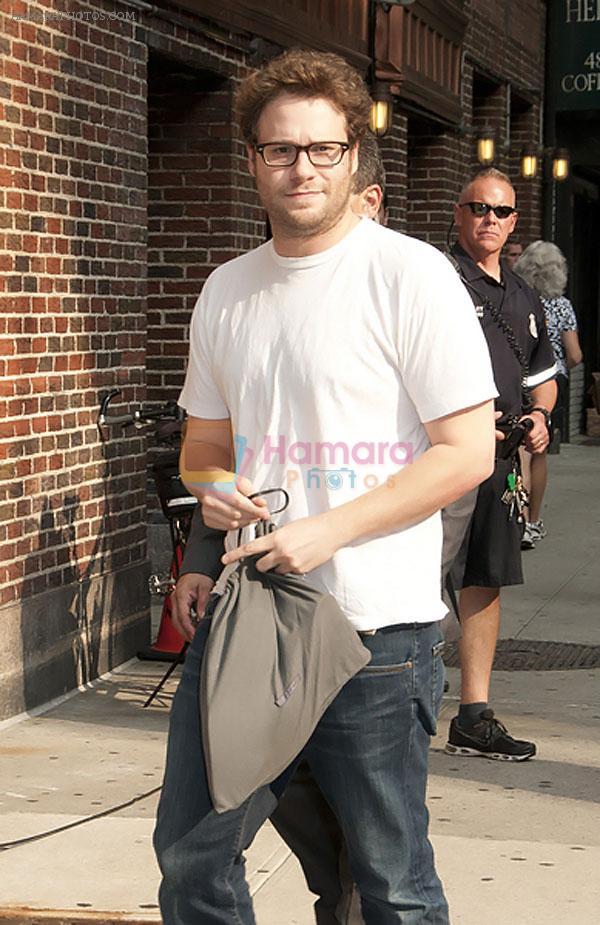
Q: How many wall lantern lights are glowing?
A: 4